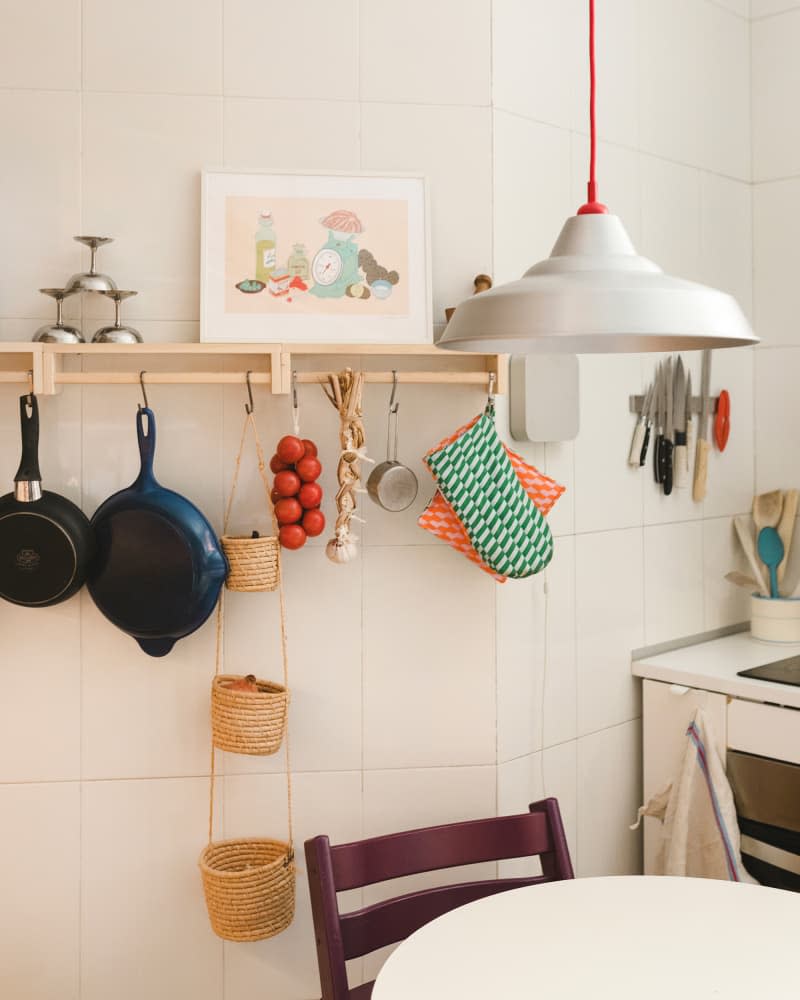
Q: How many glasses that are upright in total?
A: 0